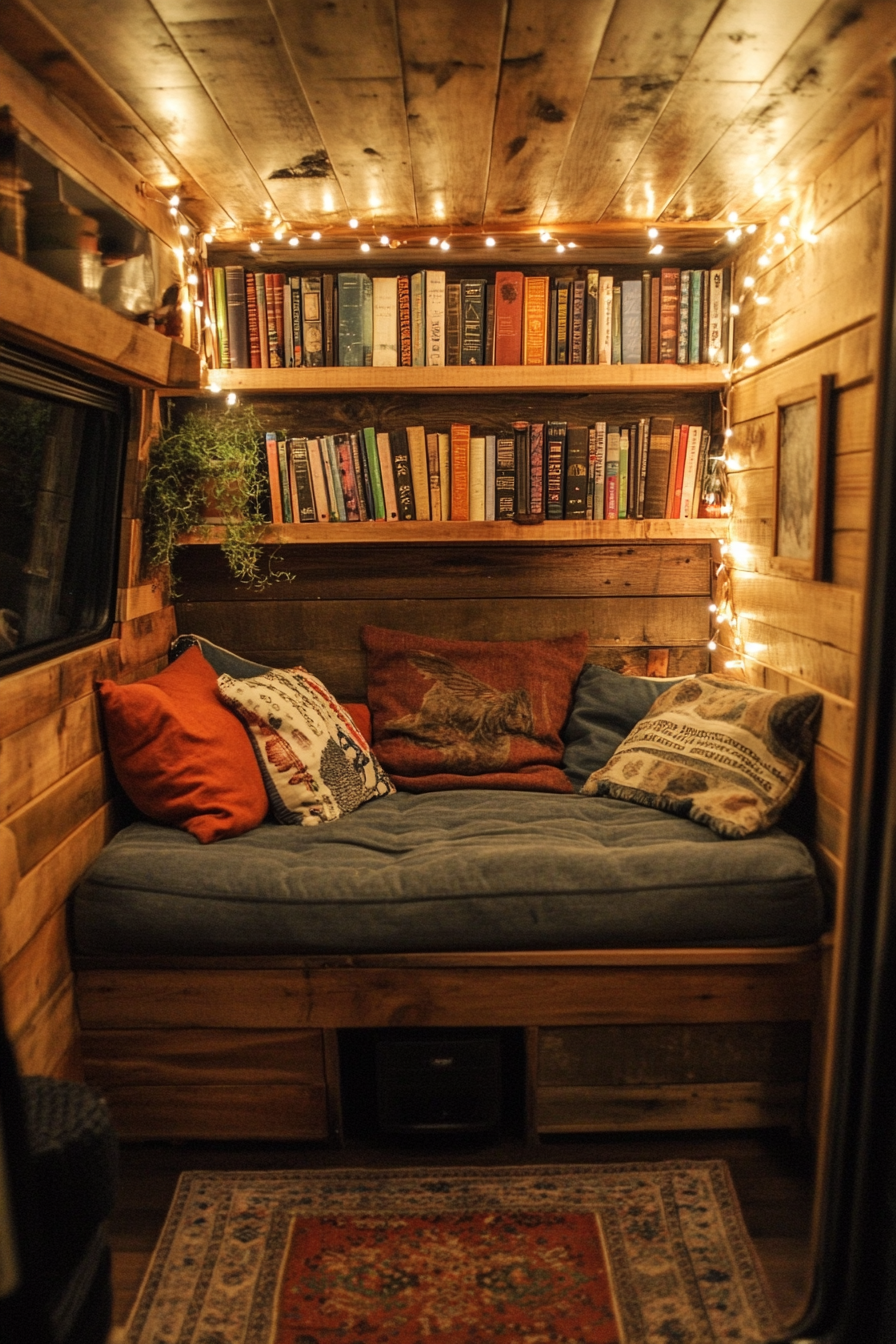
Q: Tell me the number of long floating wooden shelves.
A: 2